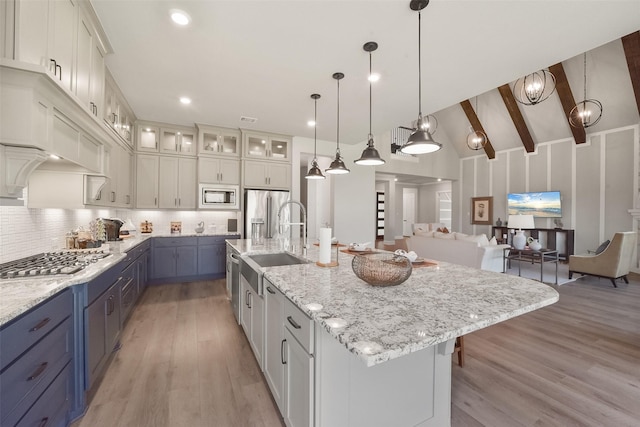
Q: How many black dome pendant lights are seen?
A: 4